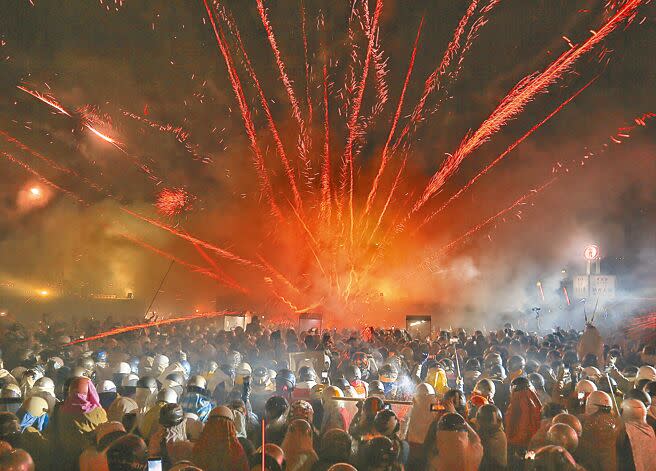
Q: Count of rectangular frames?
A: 3